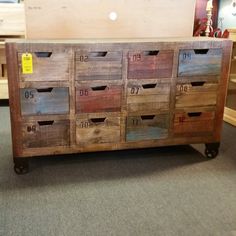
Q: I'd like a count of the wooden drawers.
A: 12